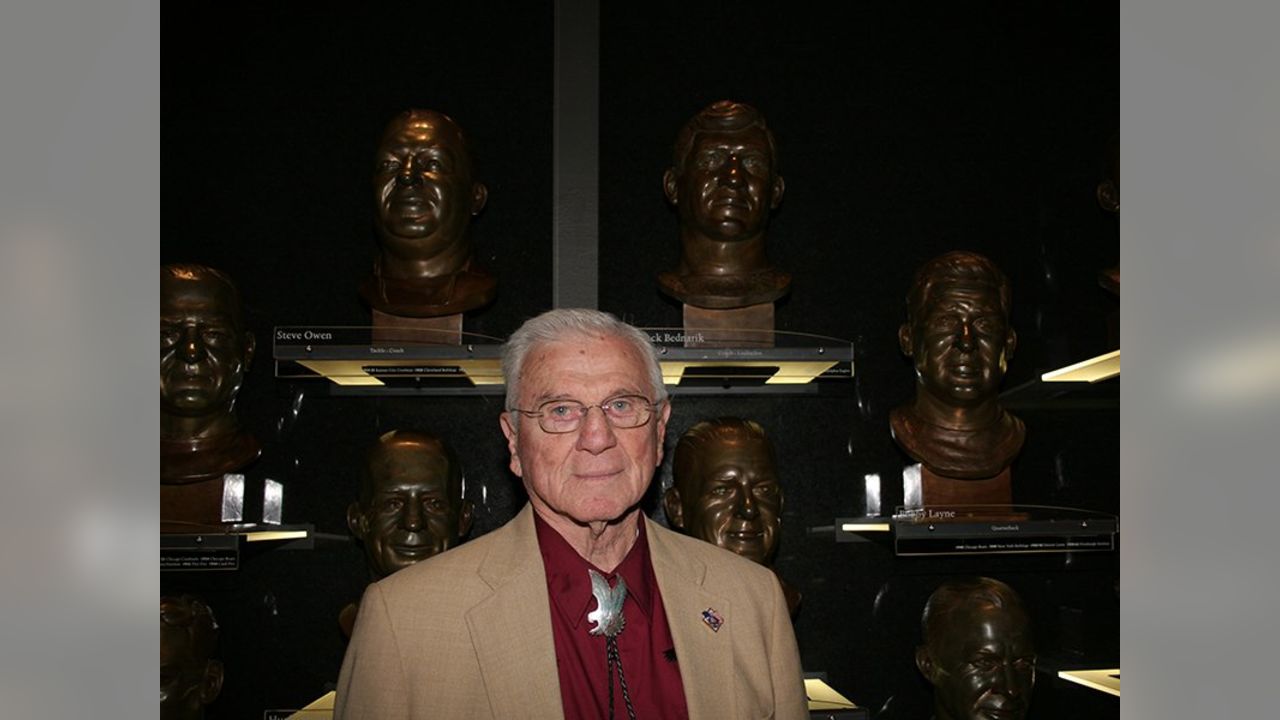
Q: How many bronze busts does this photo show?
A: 9